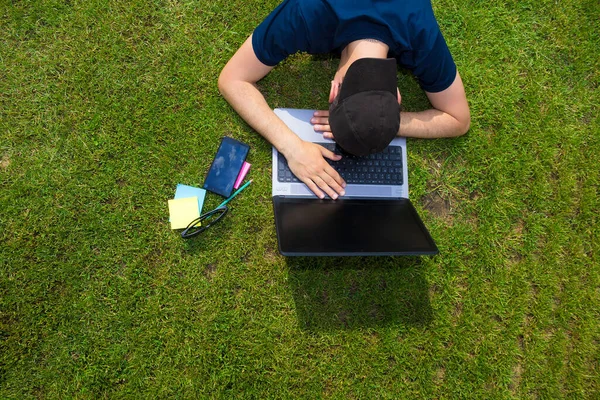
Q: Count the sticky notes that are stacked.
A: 2